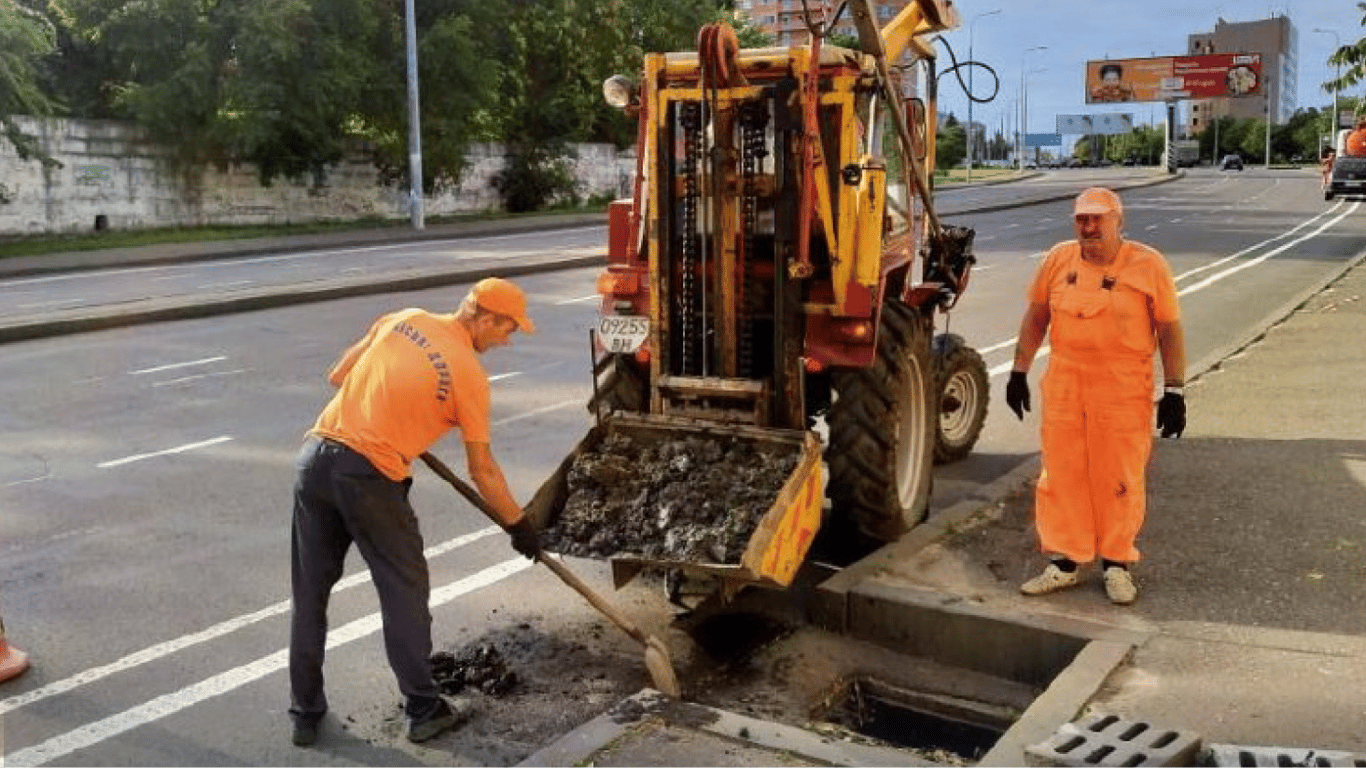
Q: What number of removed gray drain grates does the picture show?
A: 2